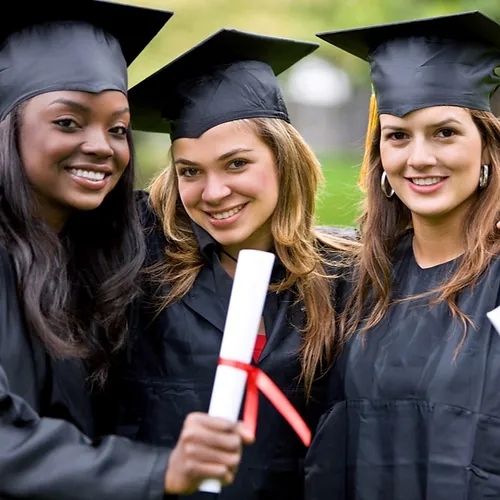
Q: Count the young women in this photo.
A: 3